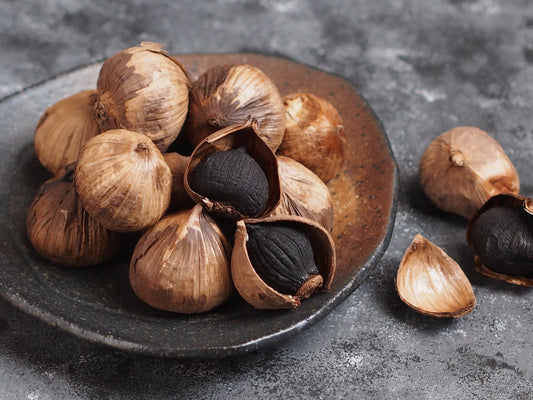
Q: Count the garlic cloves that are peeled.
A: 3